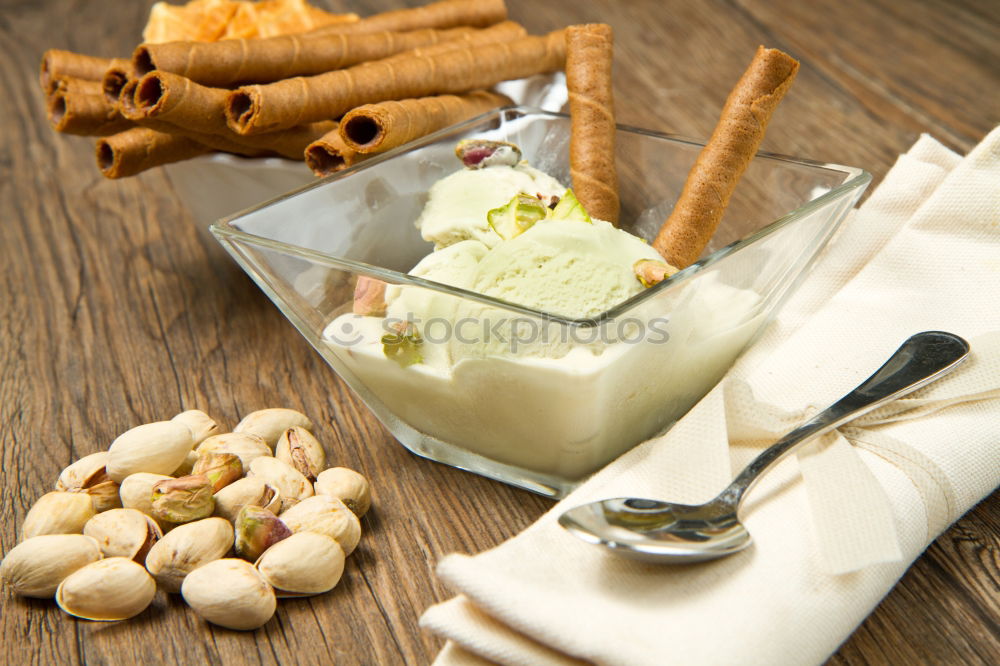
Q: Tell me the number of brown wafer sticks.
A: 13